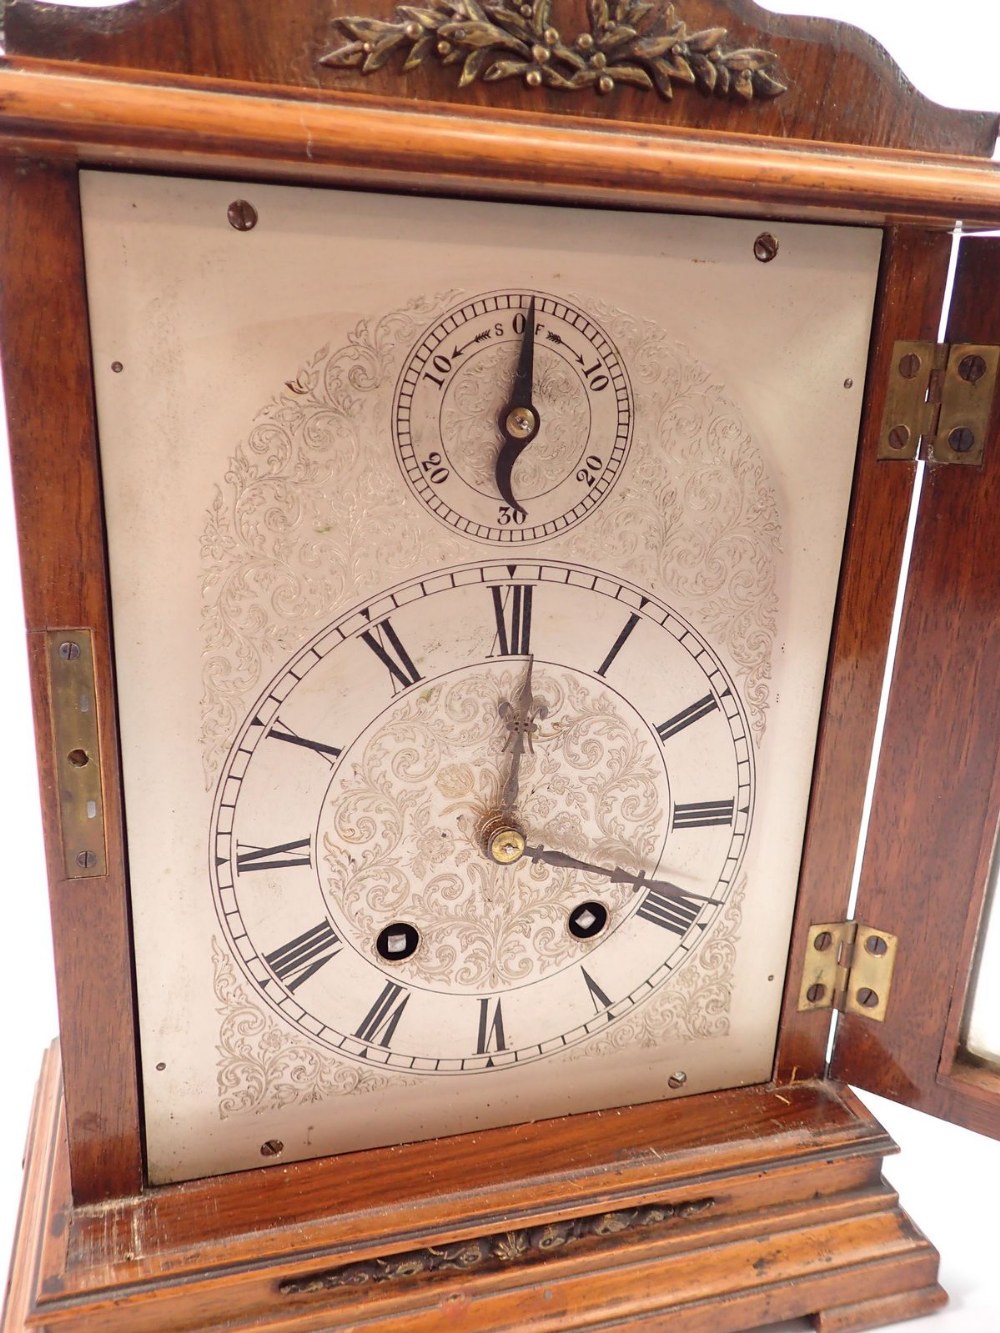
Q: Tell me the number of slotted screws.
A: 14